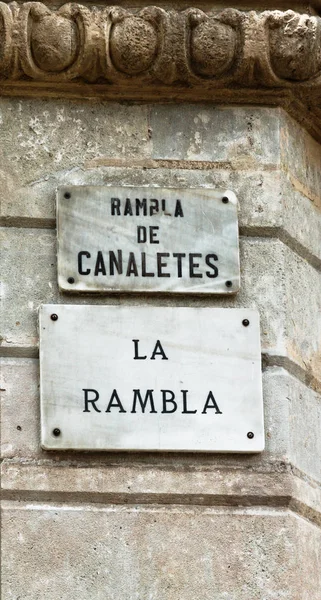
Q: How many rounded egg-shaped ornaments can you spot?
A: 4